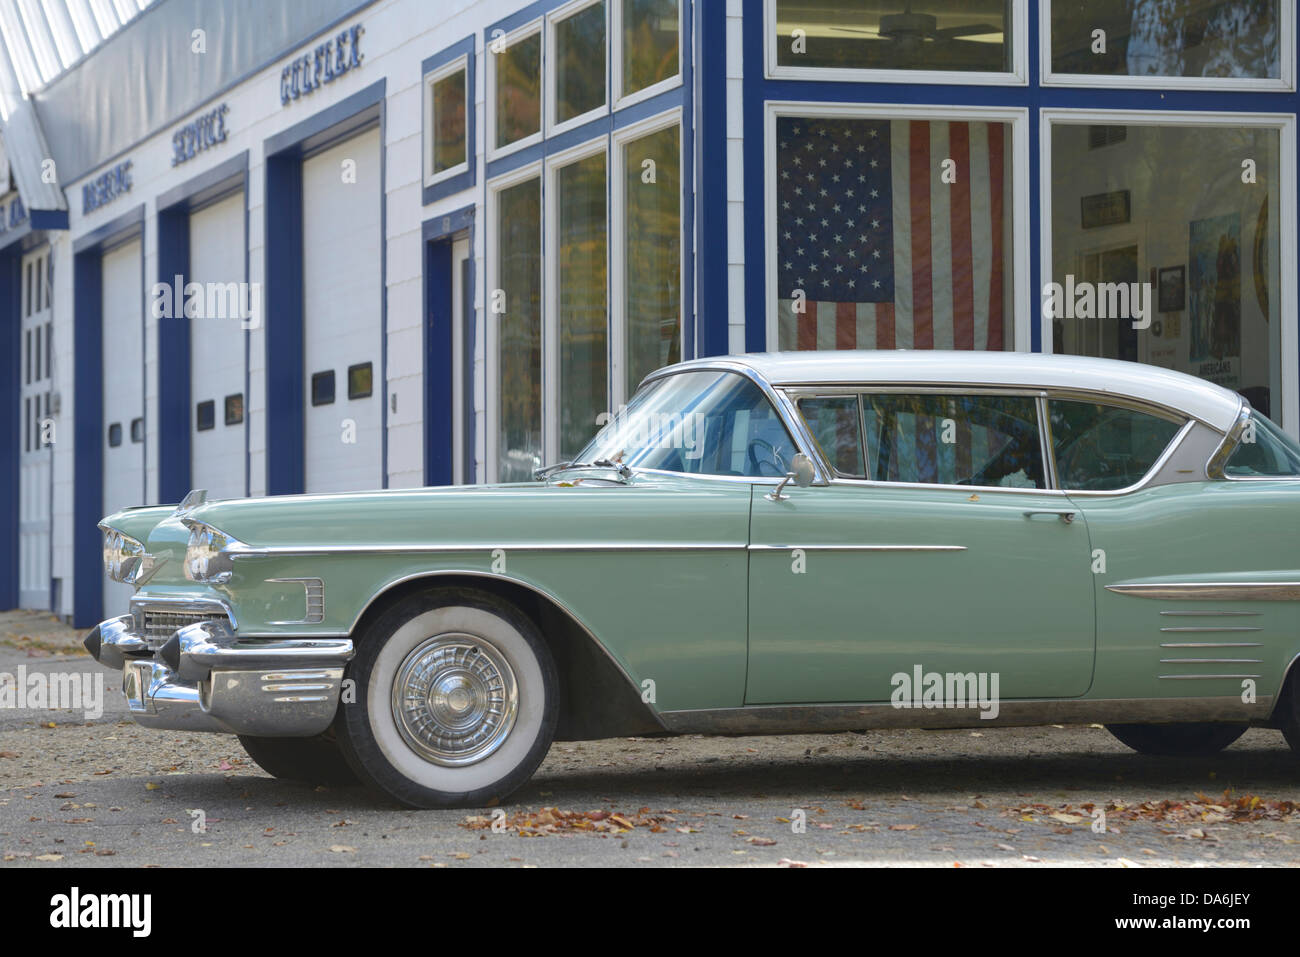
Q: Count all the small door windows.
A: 6